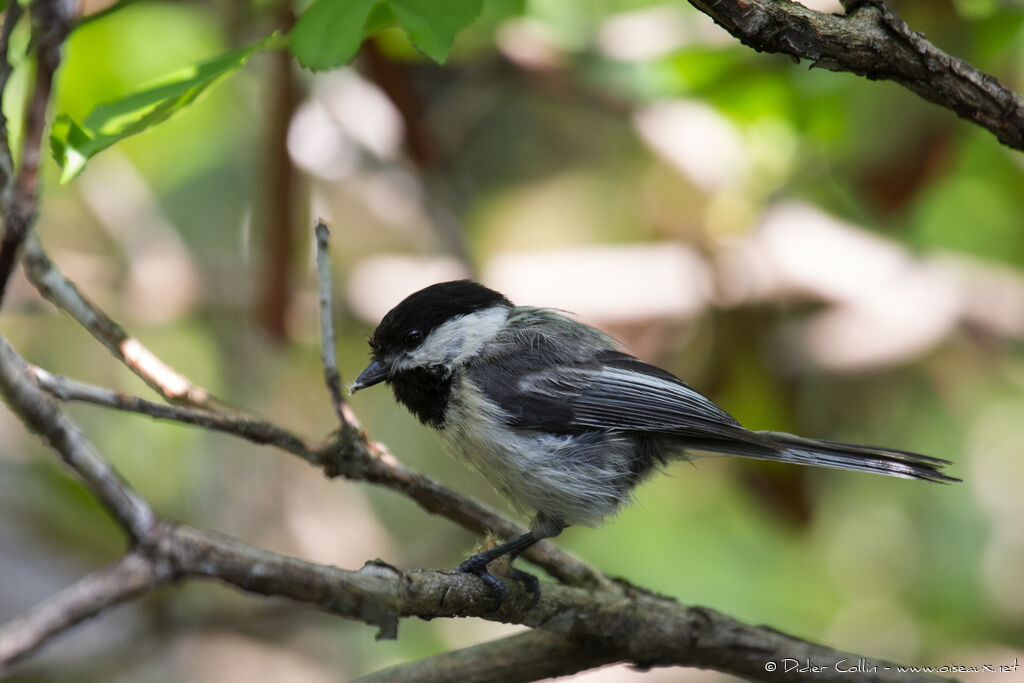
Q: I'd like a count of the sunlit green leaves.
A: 3